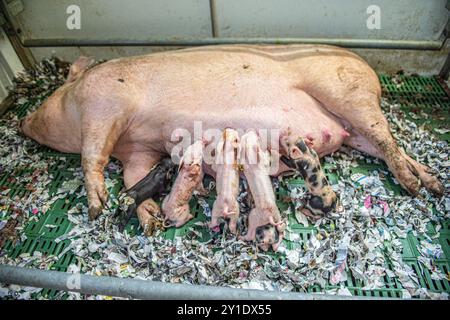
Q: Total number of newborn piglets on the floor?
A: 5